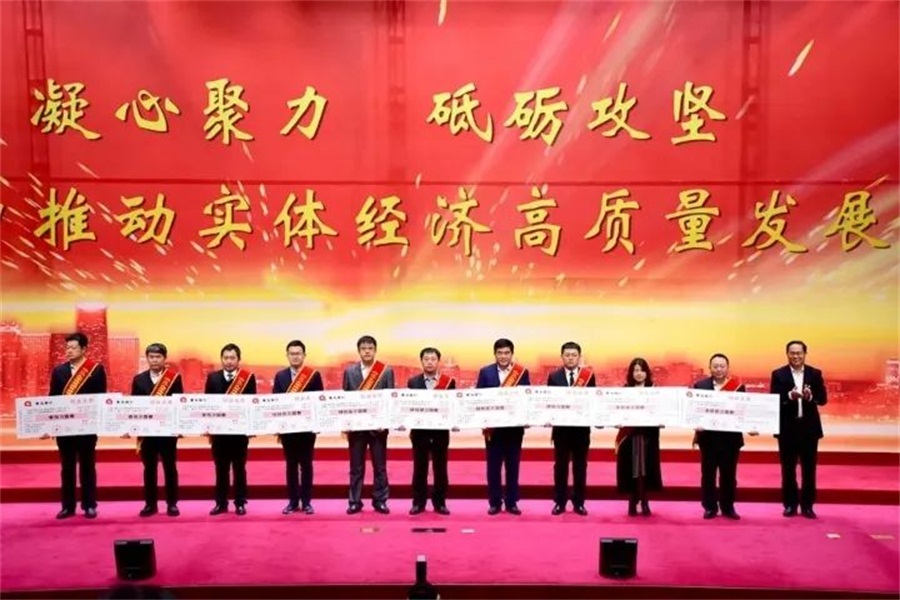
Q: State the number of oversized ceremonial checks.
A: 10